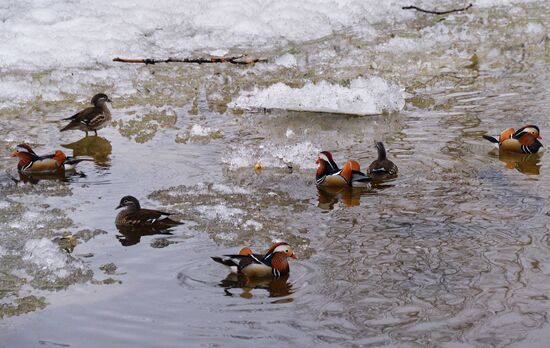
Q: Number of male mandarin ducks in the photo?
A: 4